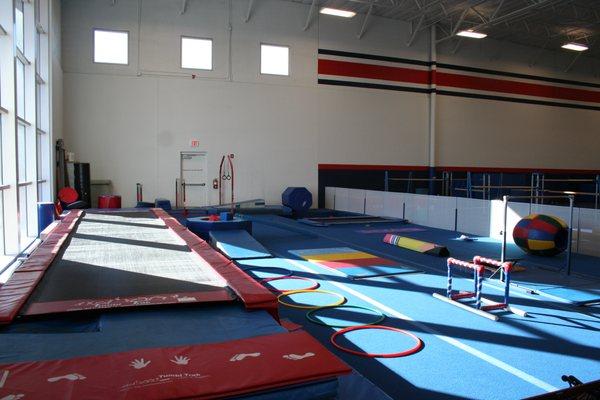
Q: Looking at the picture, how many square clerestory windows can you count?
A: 3